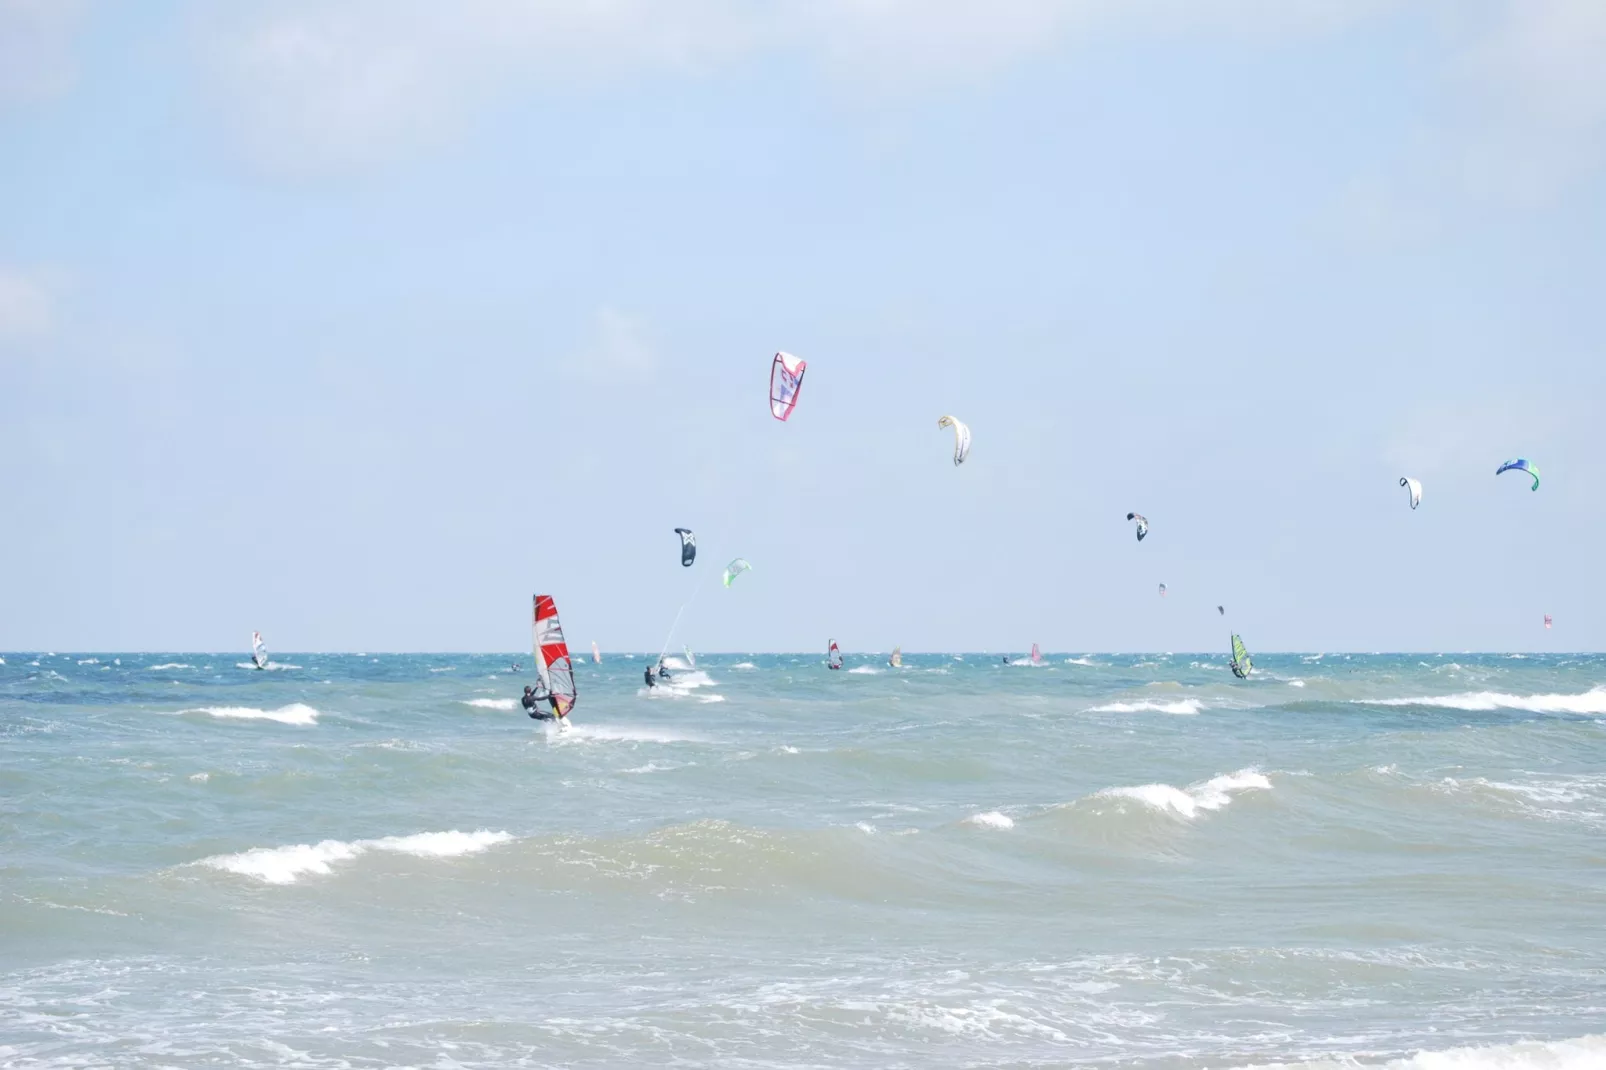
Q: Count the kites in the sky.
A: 10